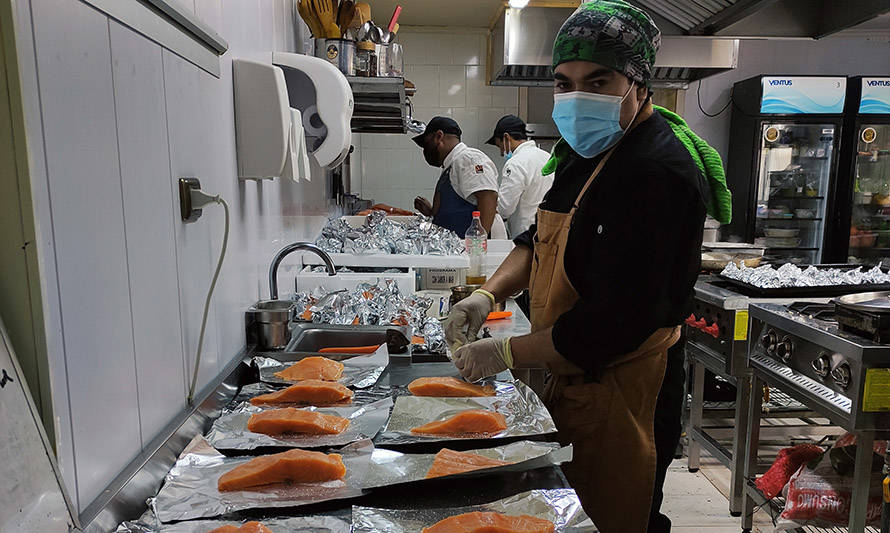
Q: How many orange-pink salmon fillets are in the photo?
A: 9